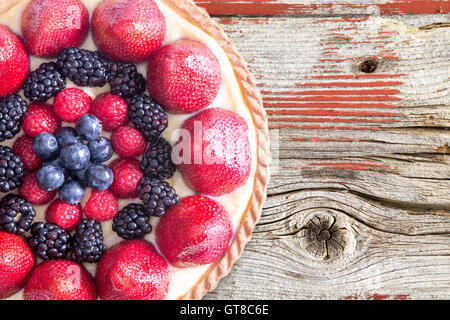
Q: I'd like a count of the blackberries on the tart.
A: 12